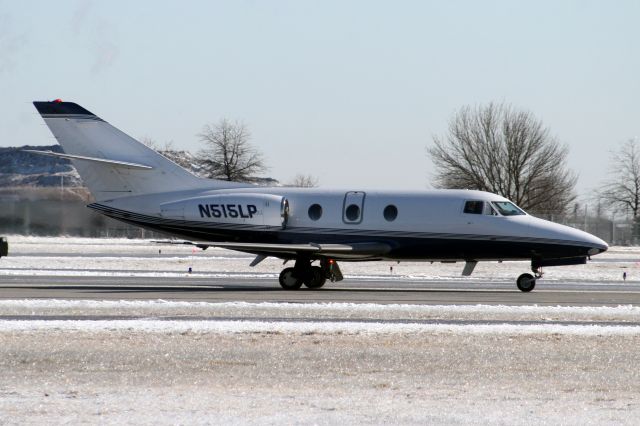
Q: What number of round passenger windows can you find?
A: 3